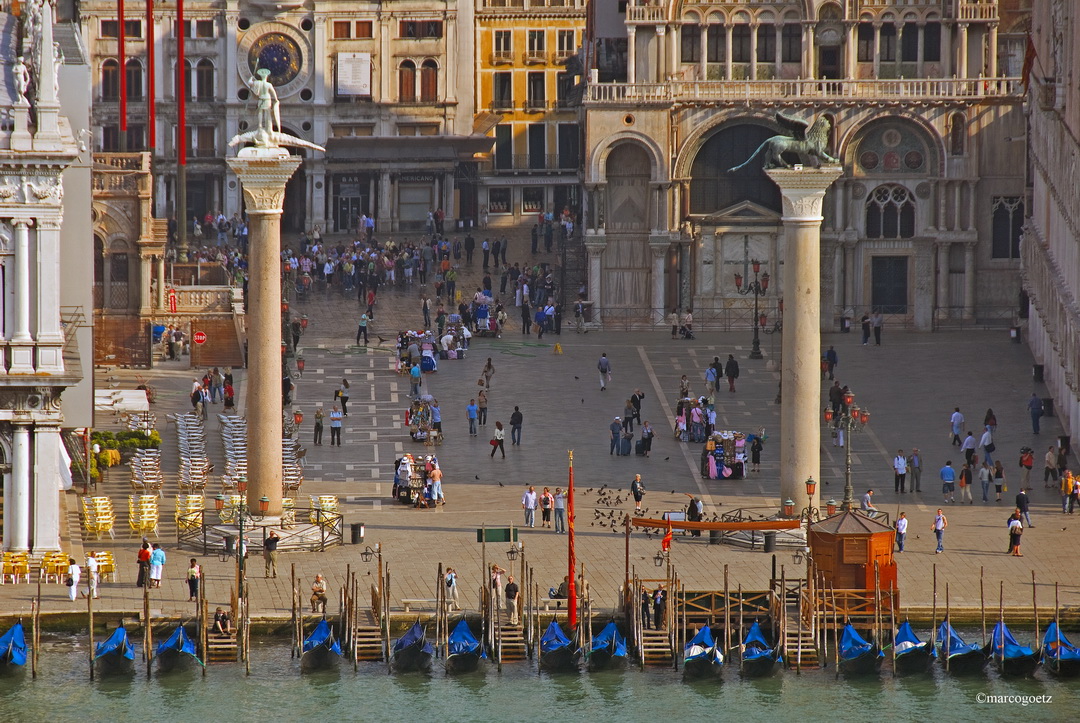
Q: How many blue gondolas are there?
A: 15